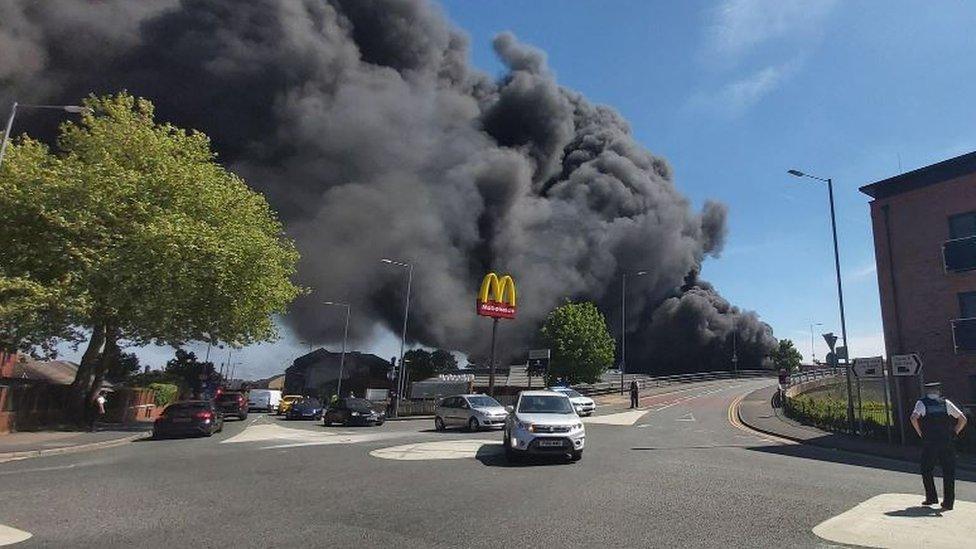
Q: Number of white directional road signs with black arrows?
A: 2